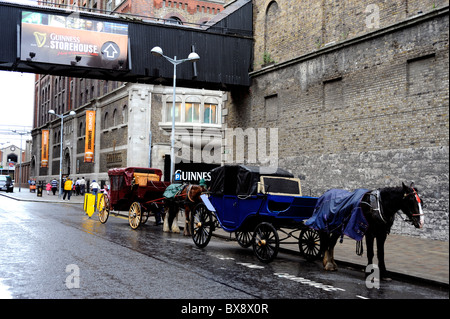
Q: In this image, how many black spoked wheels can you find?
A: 4